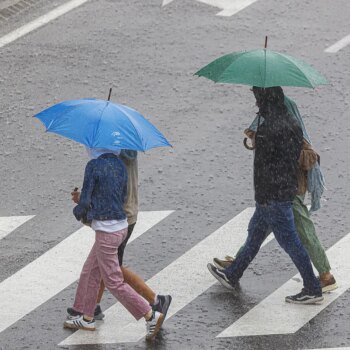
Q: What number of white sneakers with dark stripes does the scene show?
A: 2